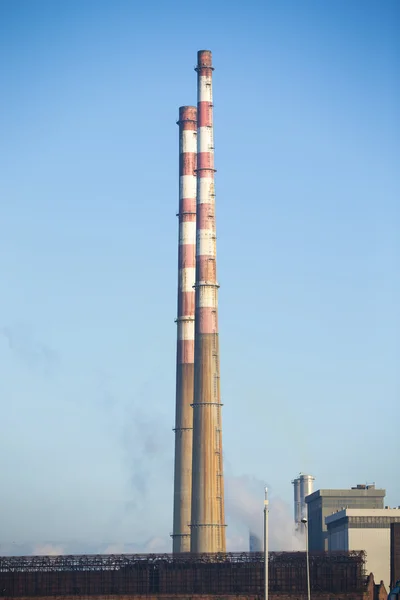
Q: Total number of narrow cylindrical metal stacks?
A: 2